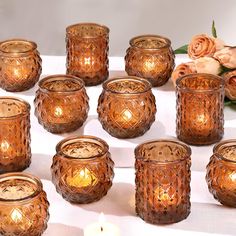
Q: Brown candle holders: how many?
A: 11